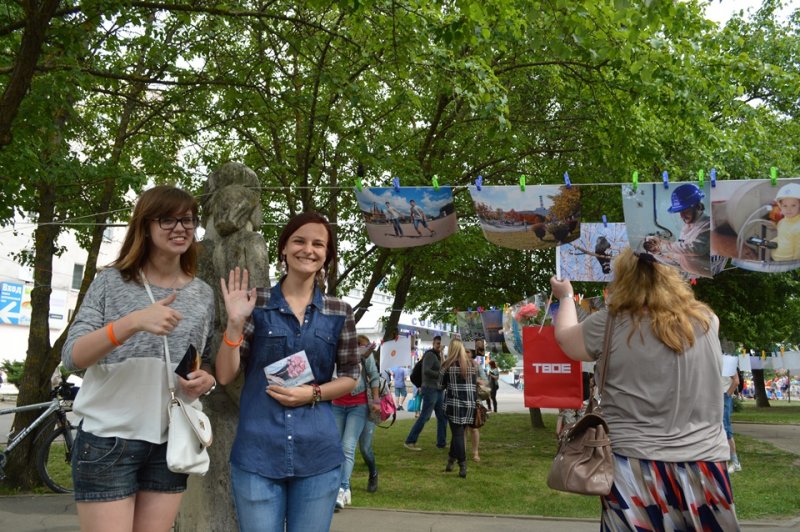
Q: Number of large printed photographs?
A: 5